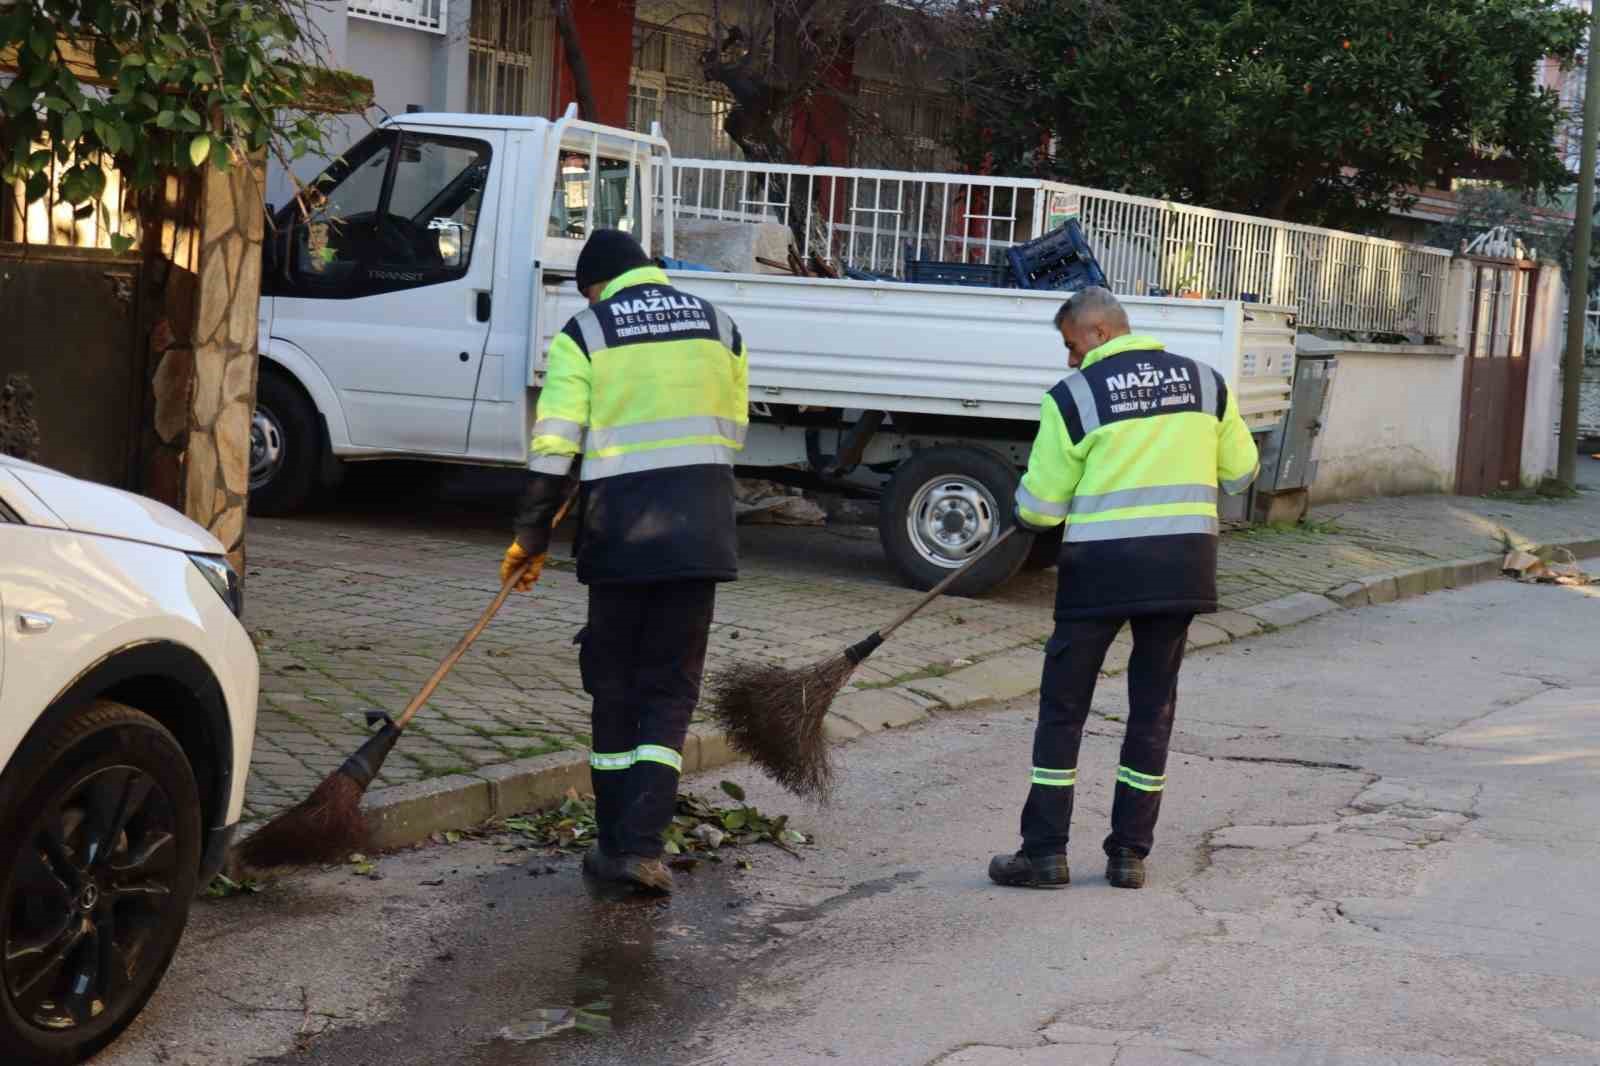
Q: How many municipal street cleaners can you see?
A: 2